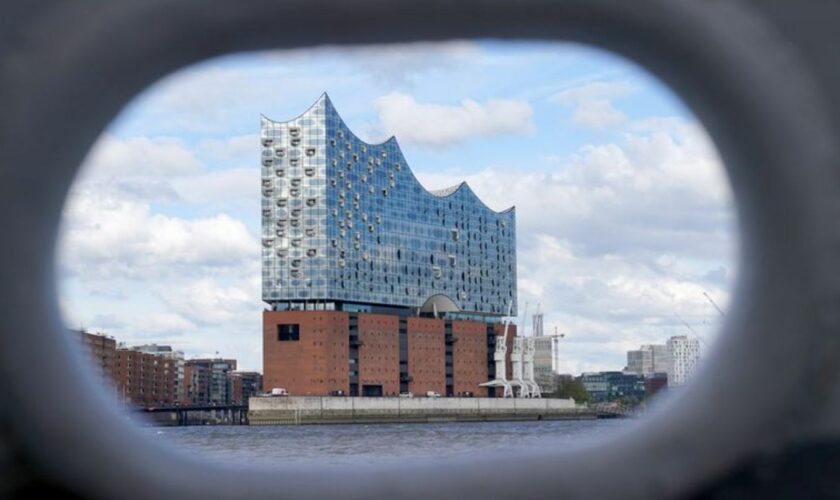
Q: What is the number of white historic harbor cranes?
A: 3